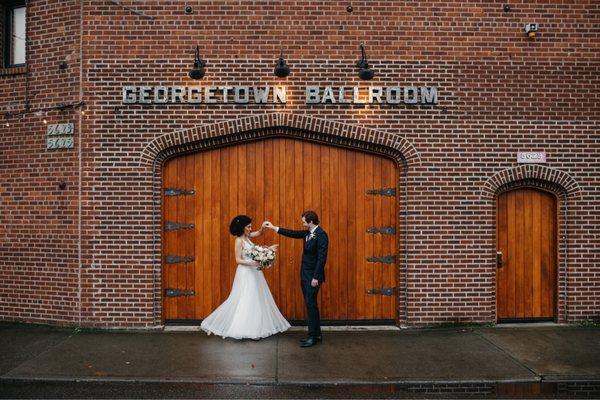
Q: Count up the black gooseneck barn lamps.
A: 3